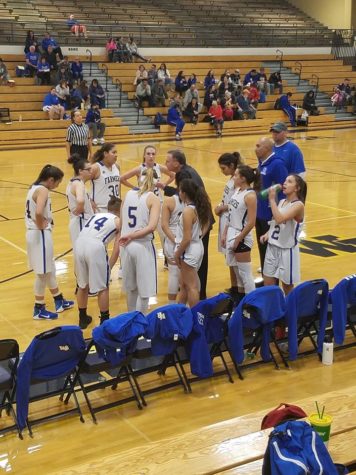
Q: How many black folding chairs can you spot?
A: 8